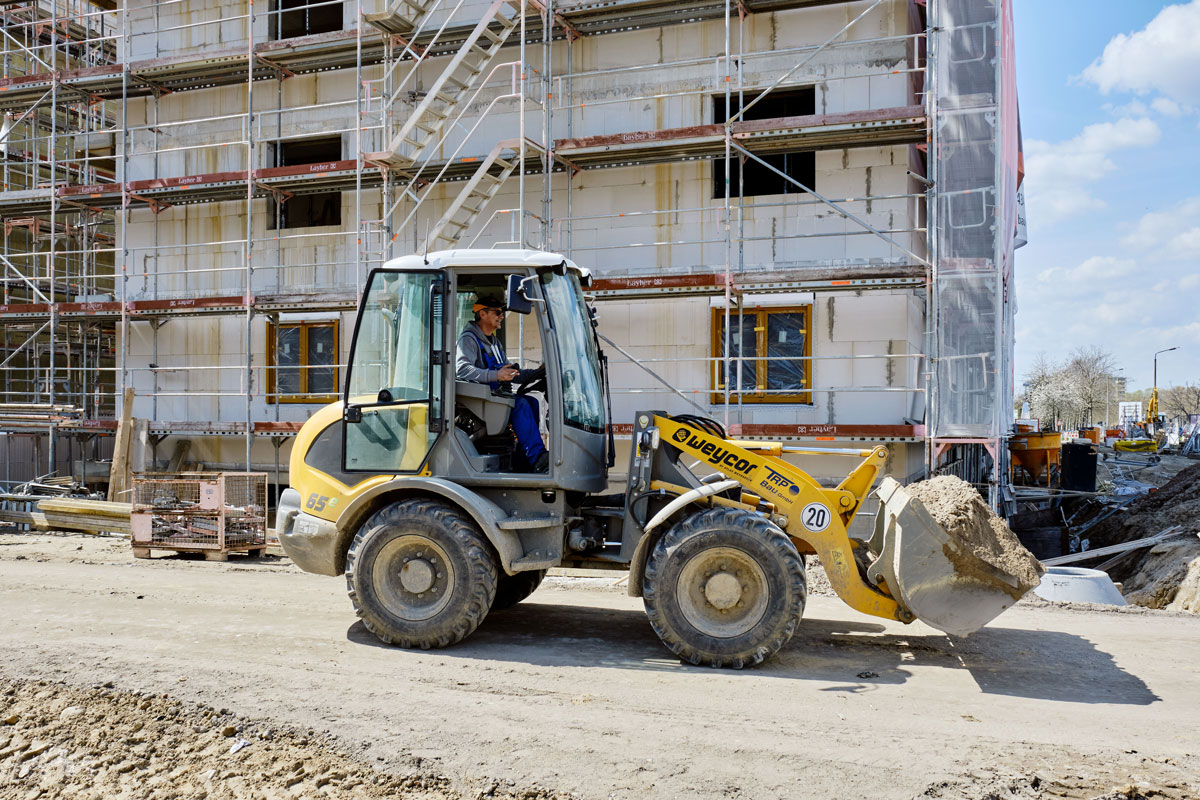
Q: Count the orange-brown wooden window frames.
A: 2